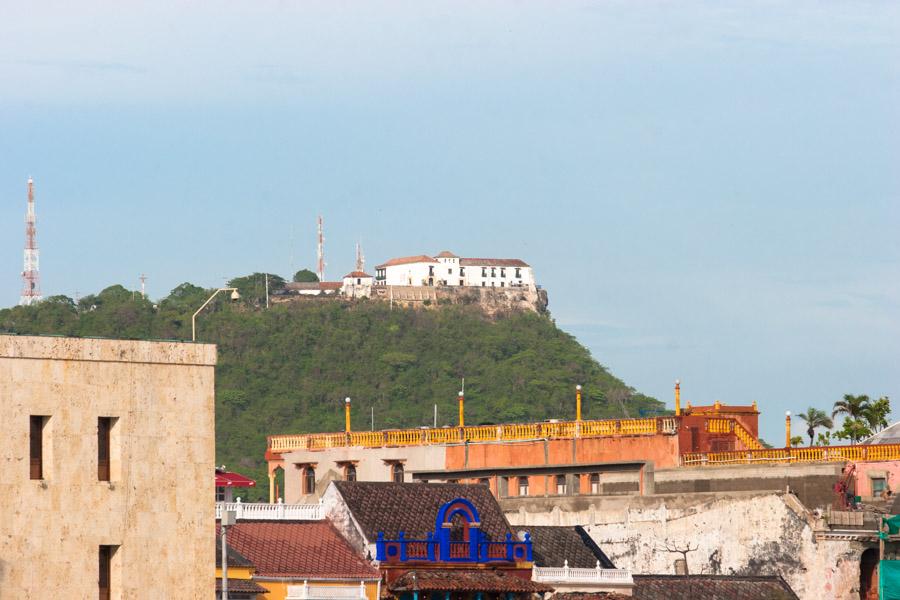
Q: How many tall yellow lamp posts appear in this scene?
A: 5